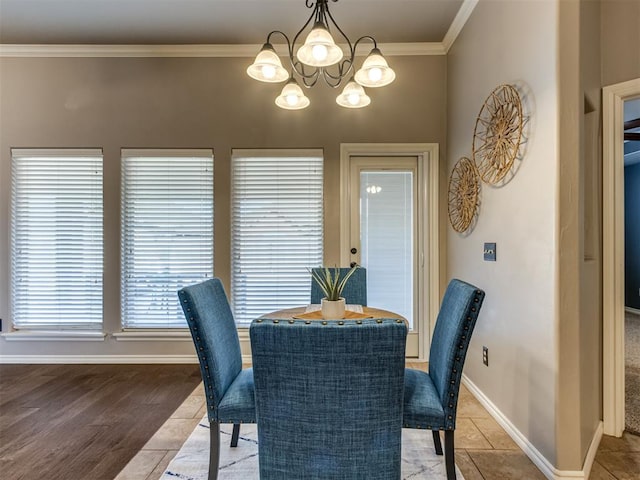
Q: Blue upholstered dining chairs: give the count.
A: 4